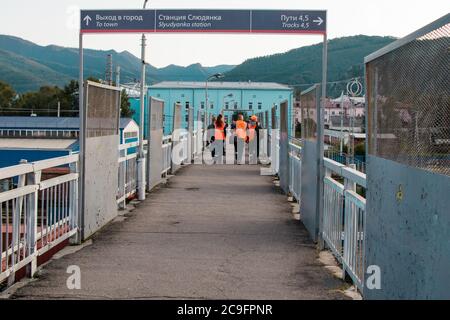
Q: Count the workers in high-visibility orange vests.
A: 3